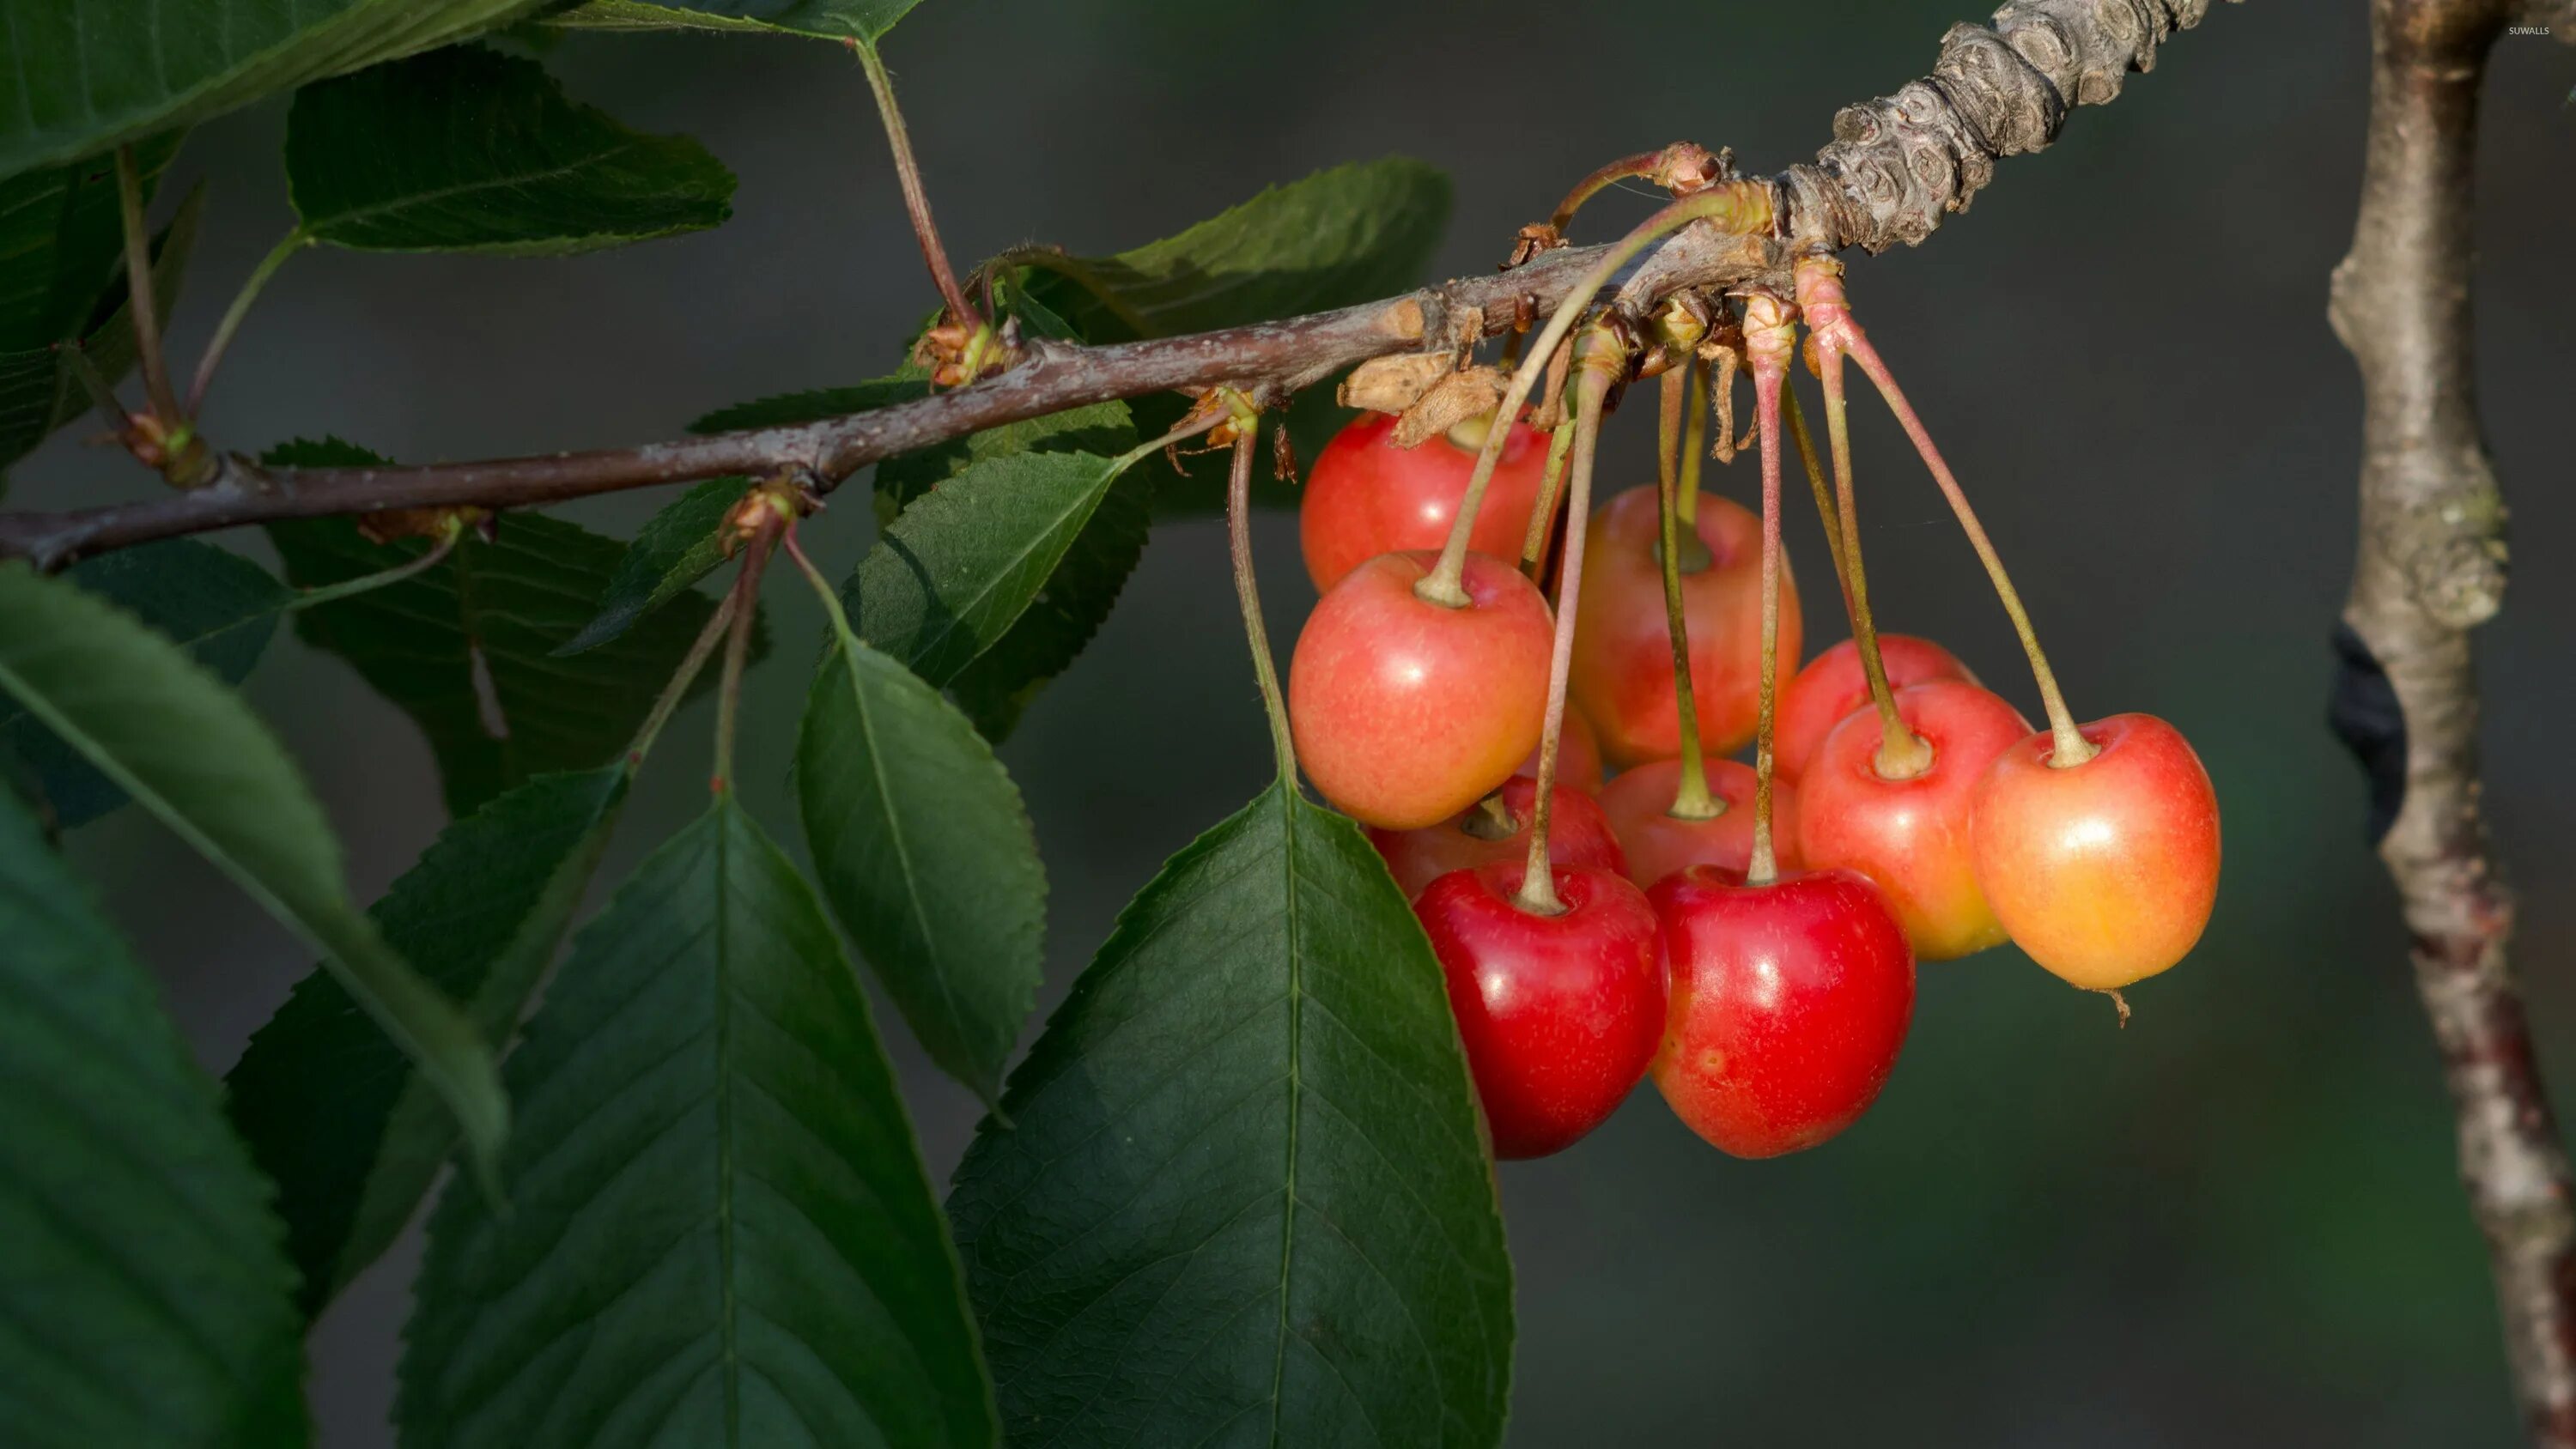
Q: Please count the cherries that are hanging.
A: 11